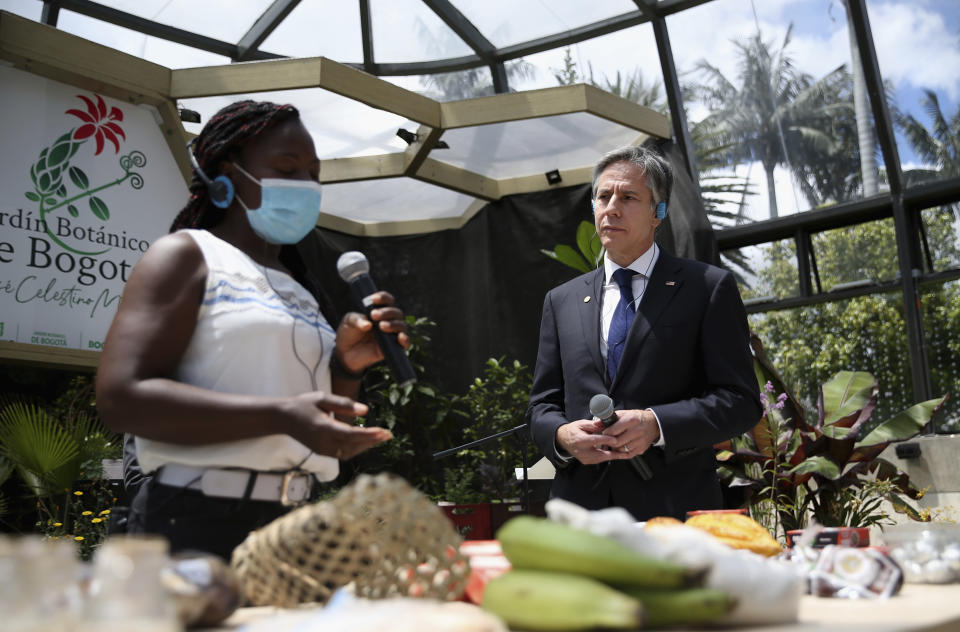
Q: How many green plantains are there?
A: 3